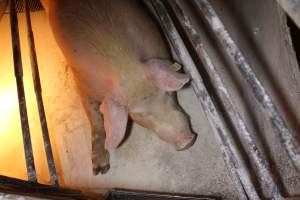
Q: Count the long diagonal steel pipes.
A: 3